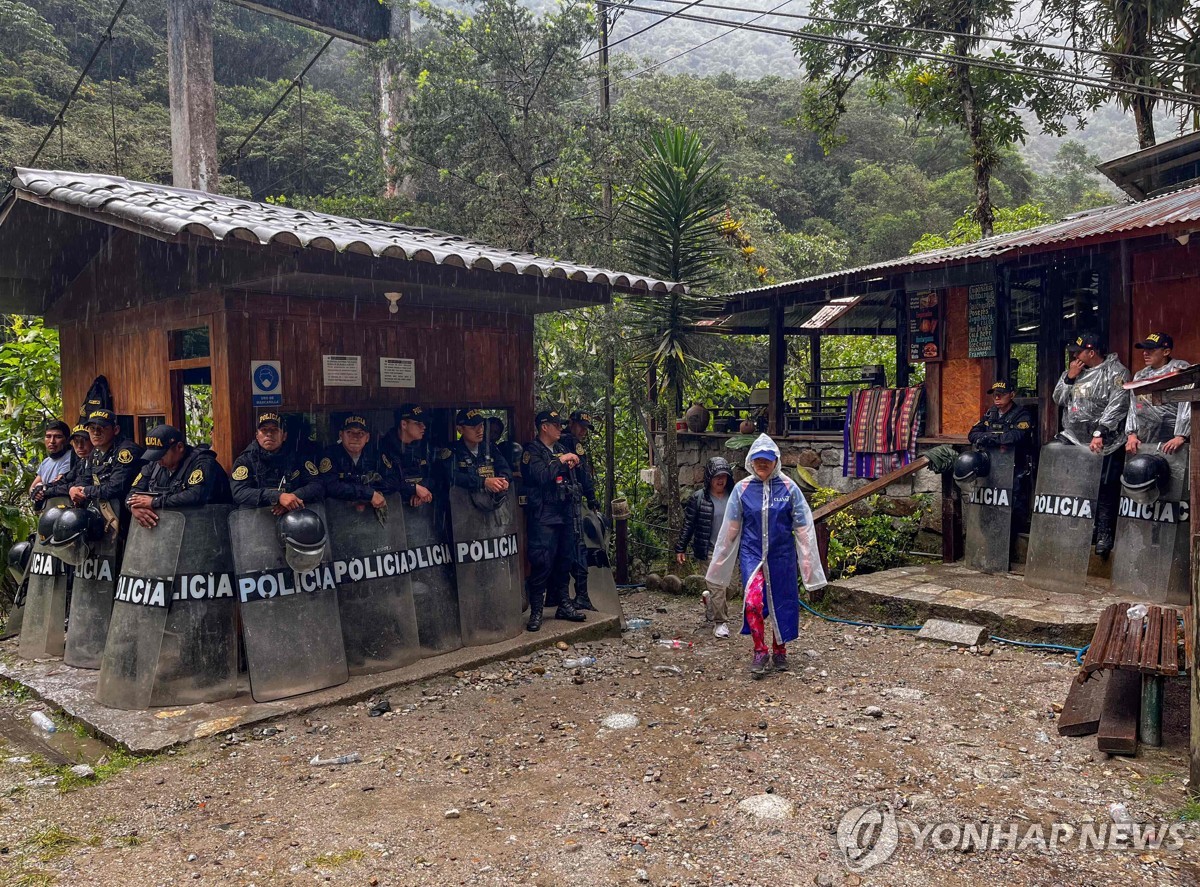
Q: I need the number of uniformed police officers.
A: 12